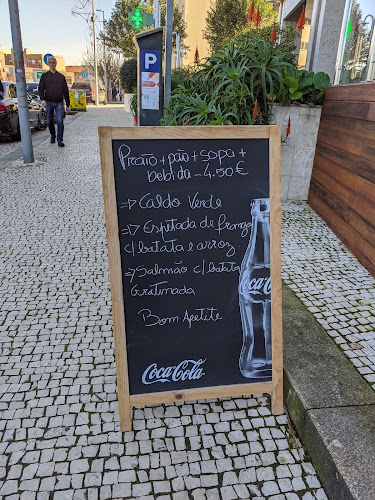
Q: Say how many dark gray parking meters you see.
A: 1